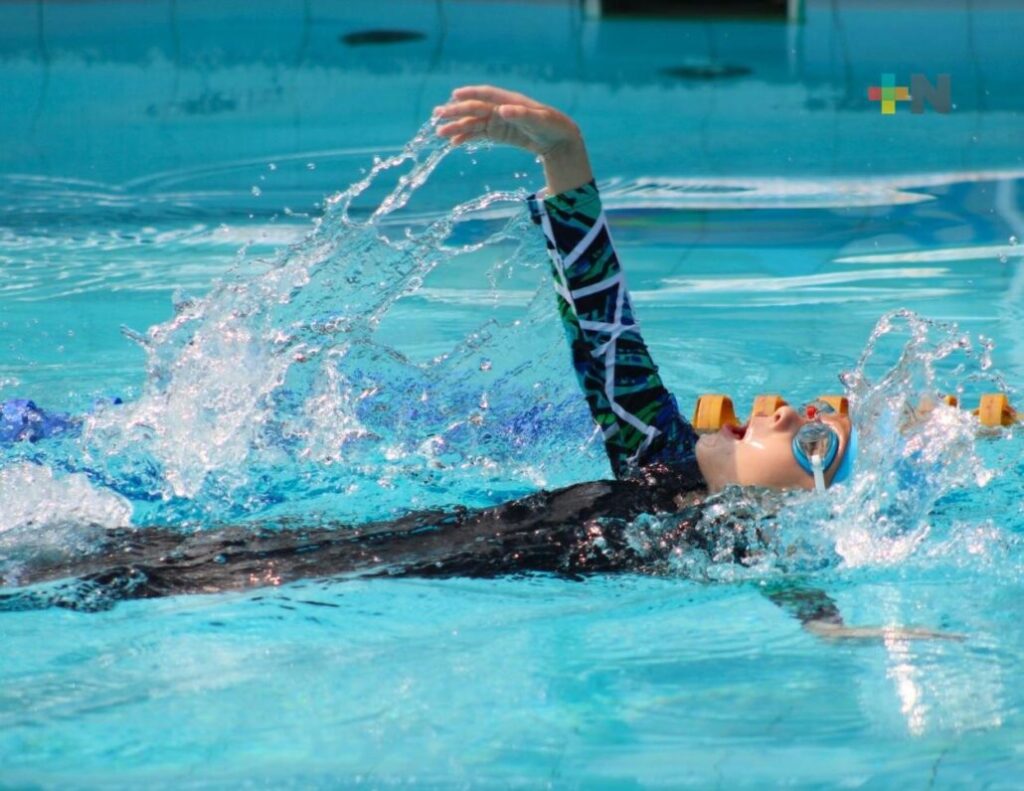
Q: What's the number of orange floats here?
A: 5